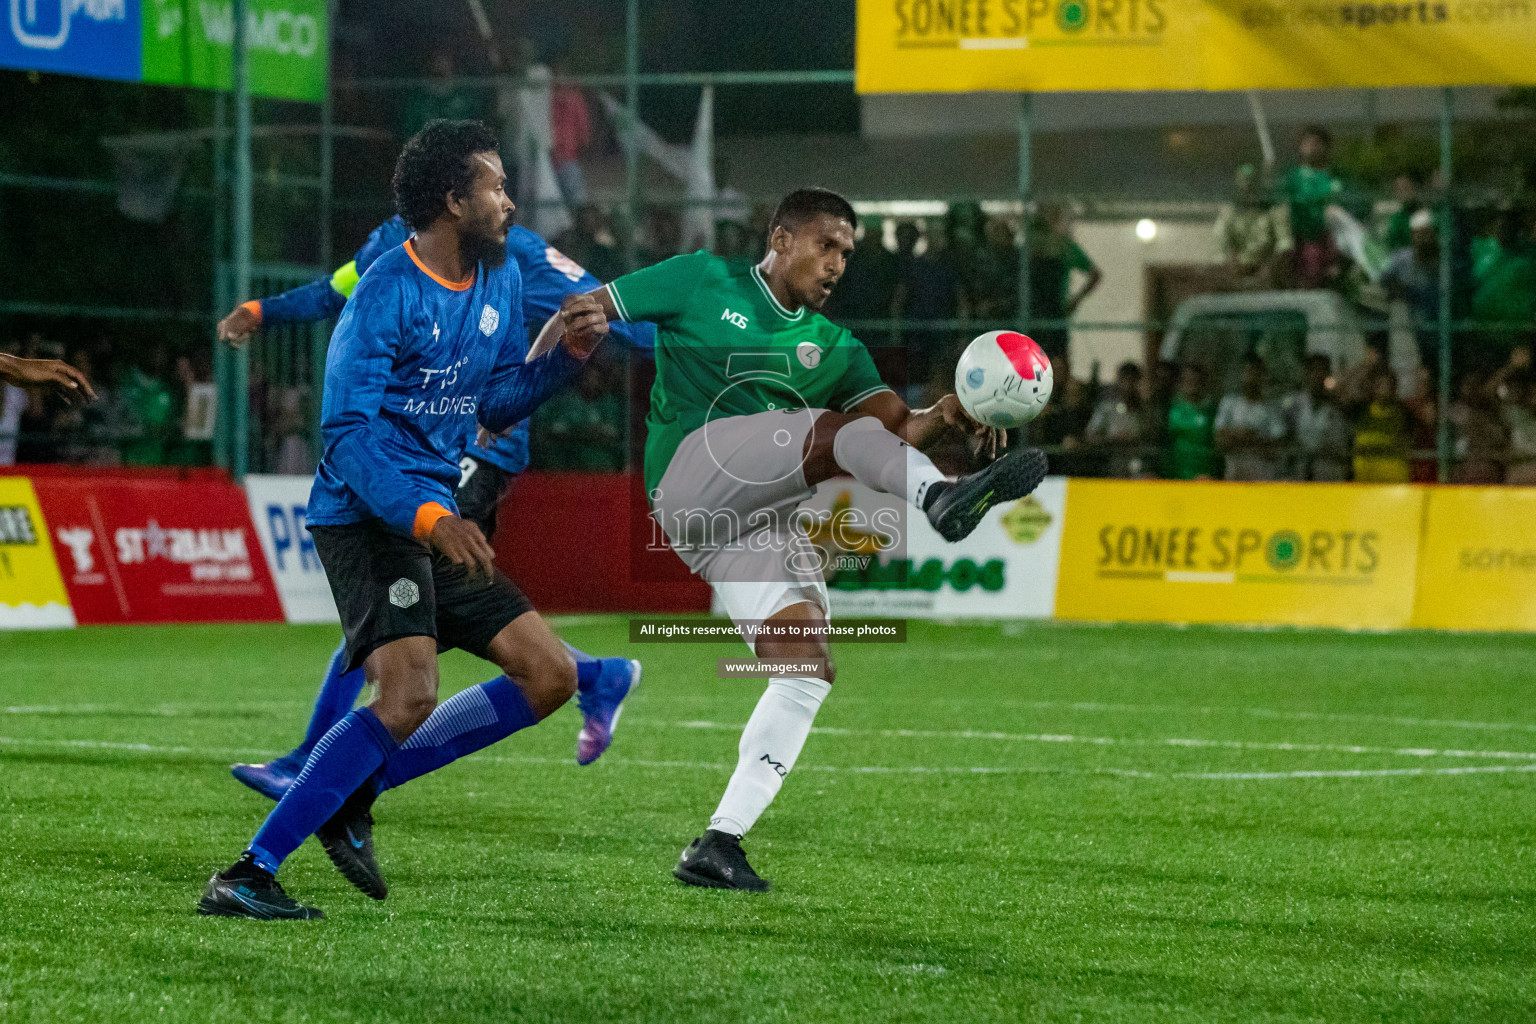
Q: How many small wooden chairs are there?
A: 0